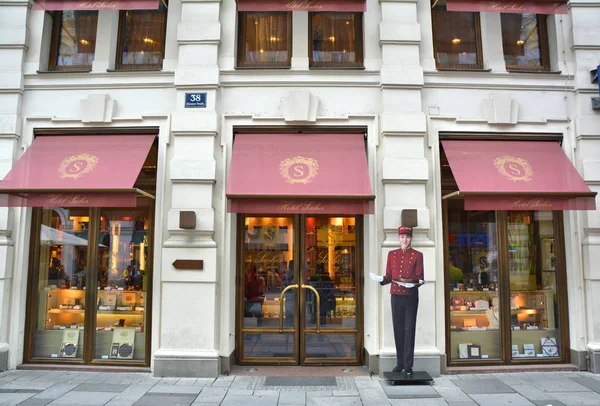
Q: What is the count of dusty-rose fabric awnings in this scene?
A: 6